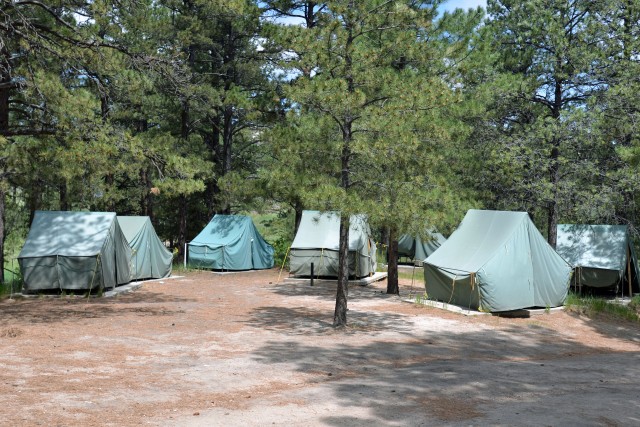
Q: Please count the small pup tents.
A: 7